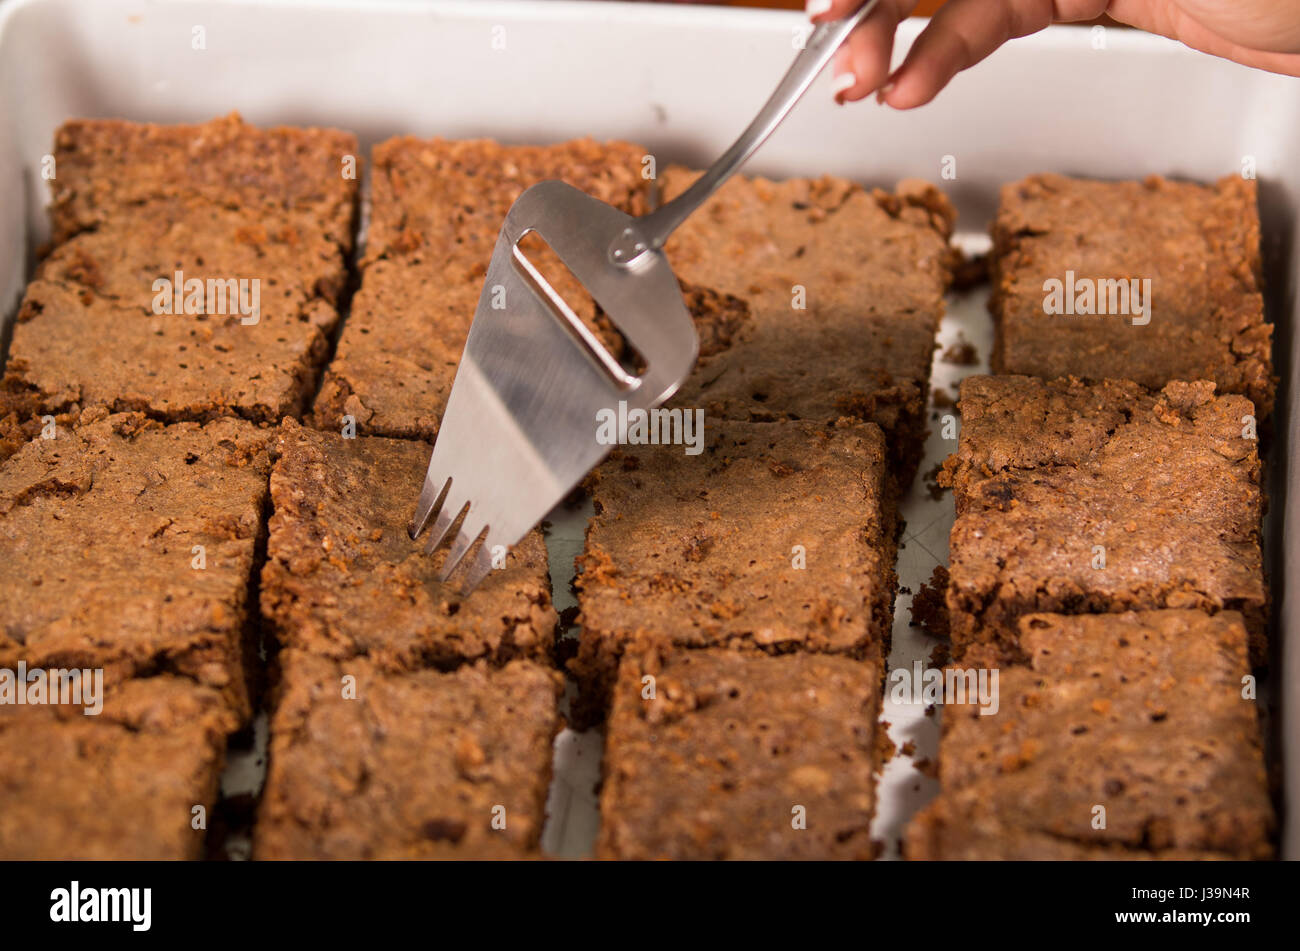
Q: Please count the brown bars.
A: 12